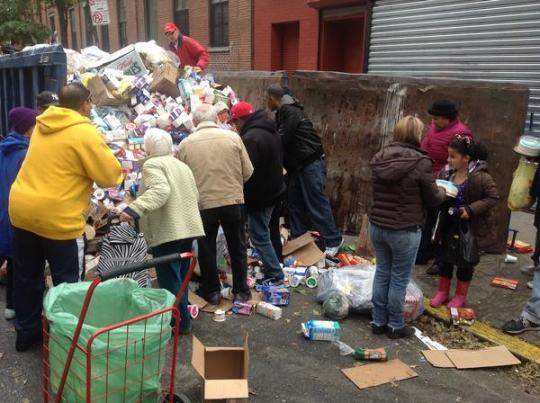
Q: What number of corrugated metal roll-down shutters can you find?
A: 1